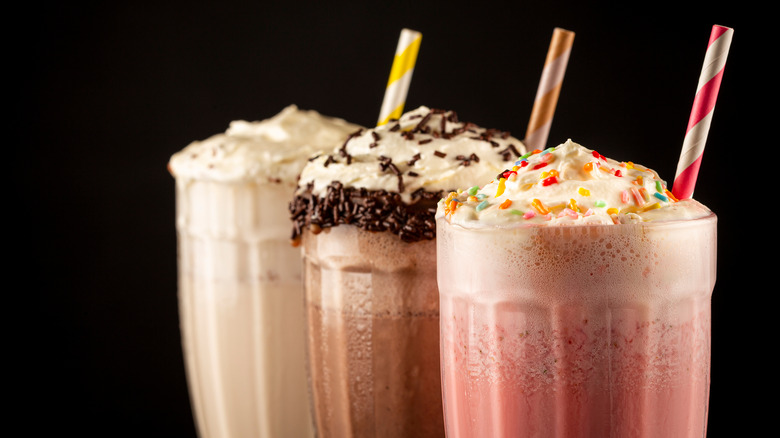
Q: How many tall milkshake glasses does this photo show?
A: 3